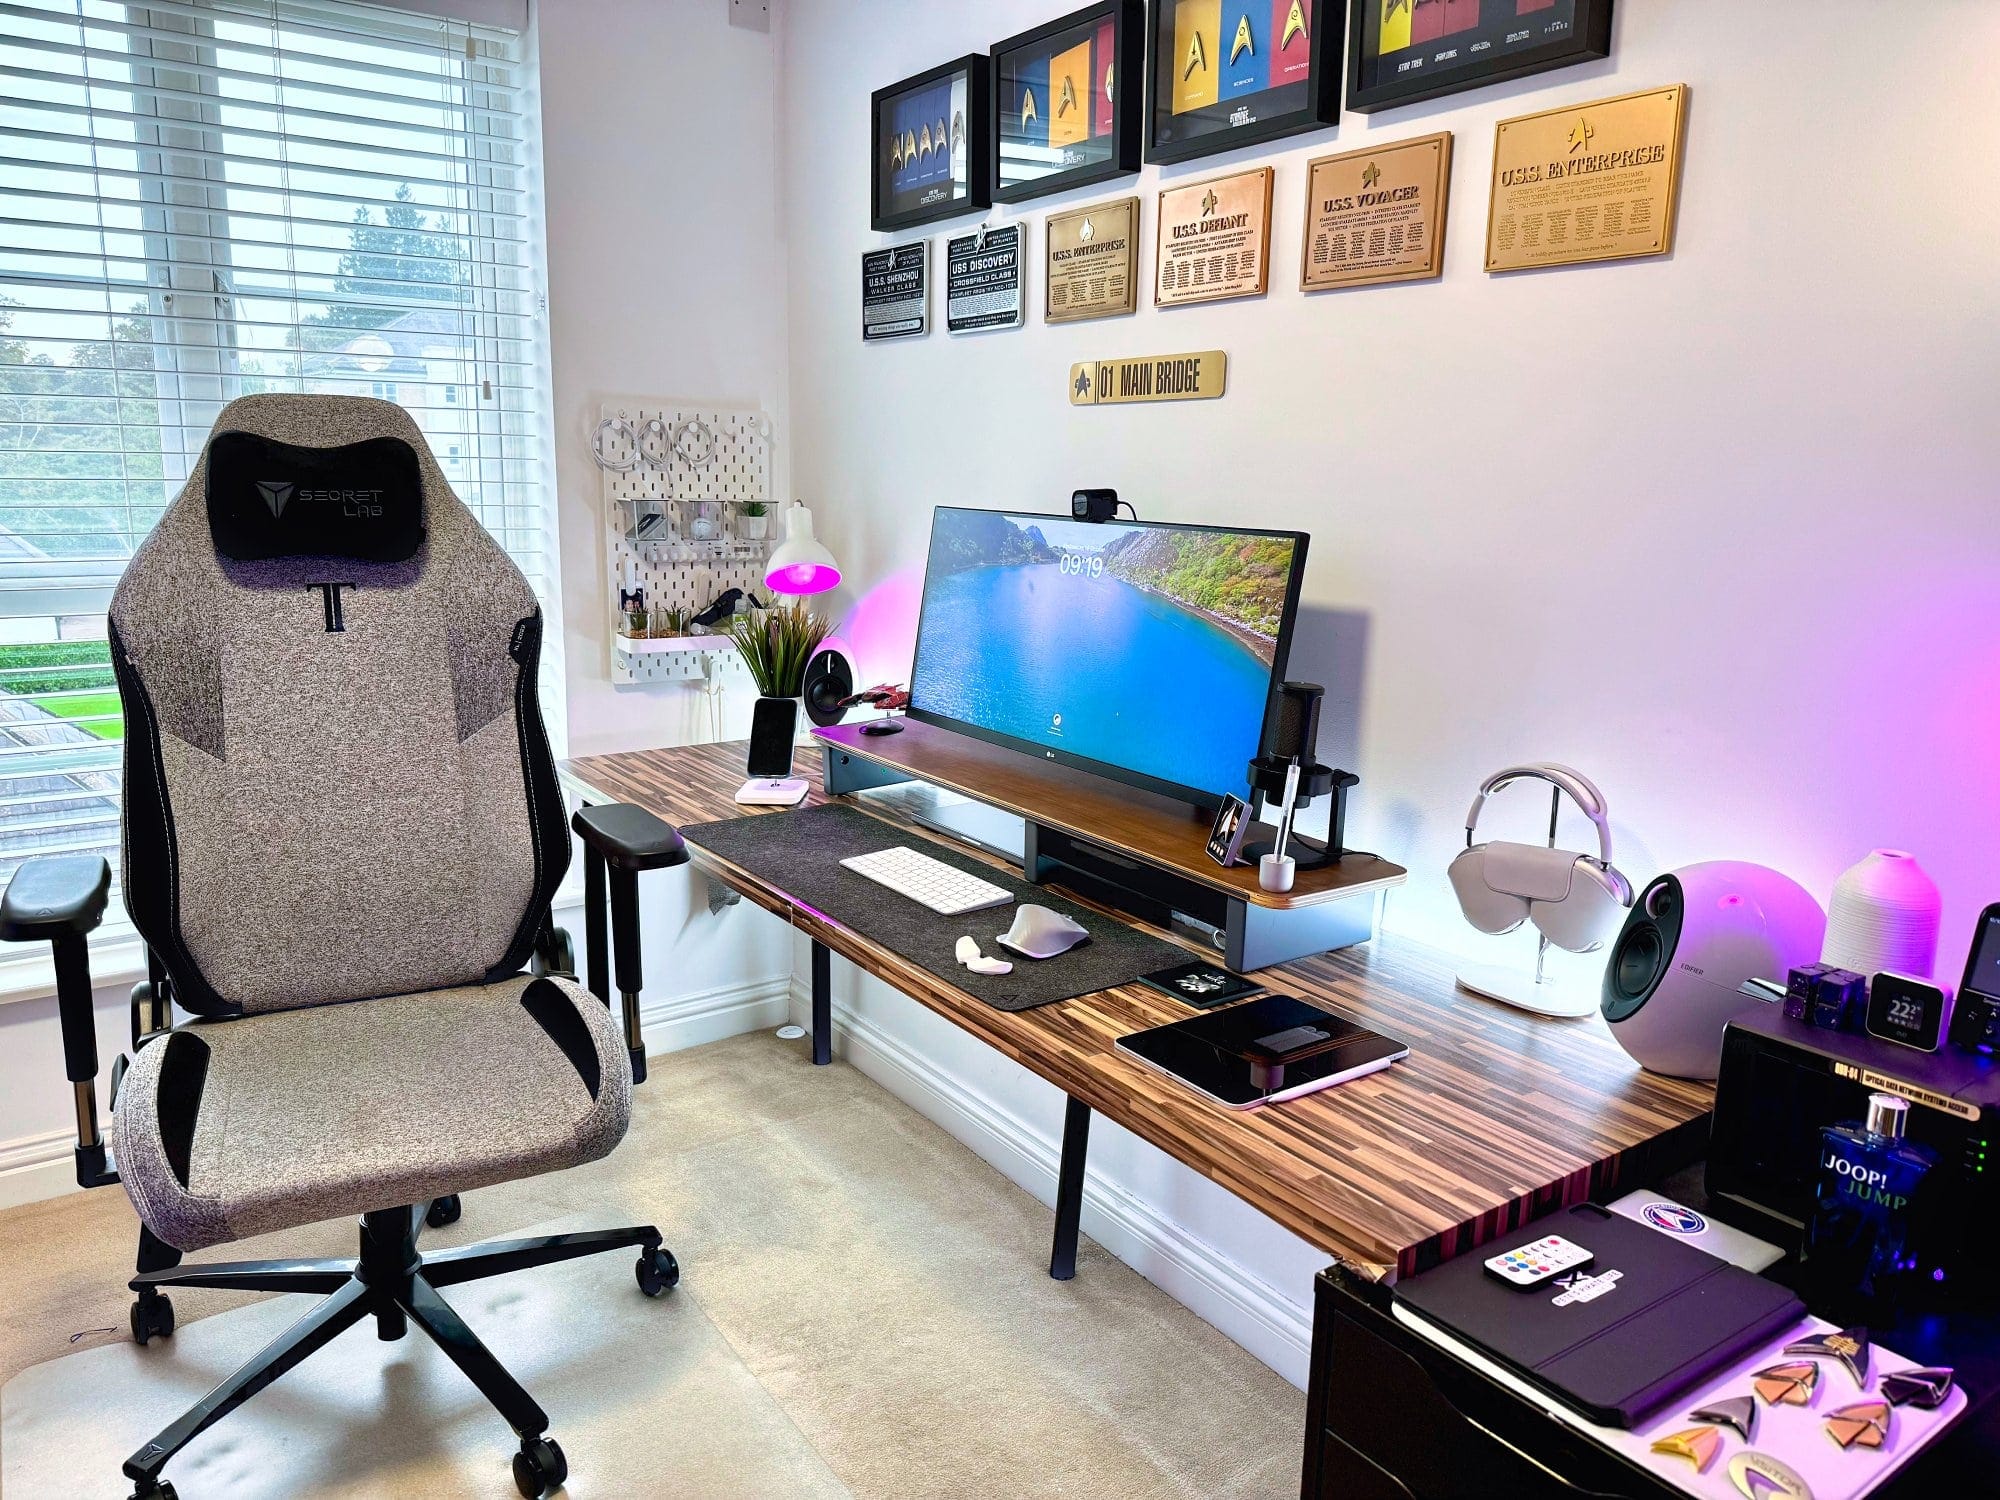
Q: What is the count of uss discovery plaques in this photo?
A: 1